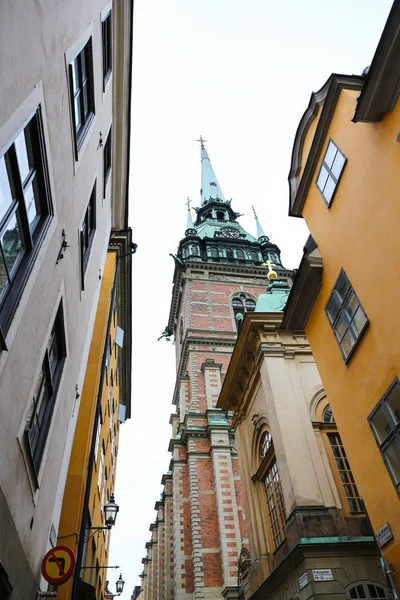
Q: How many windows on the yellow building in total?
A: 3